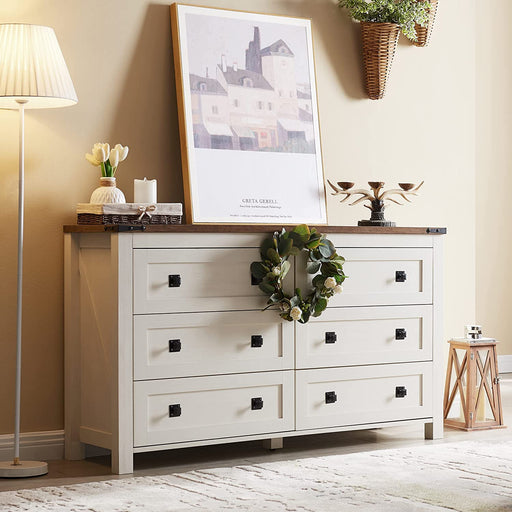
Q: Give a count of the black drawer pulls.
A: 11